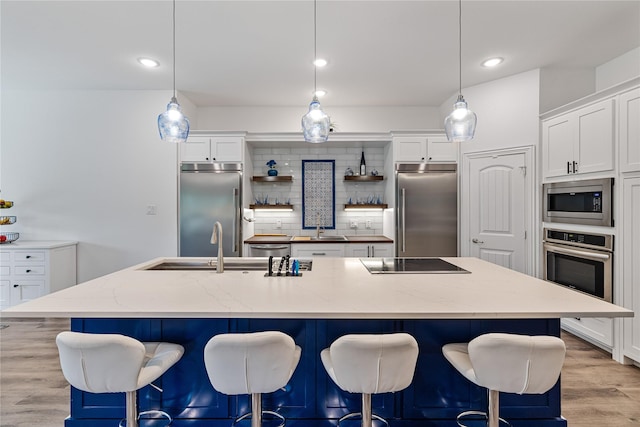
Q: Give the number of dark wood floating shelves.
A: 4